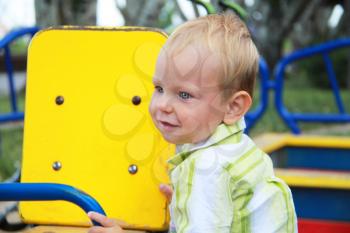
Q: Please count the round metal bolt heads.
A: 4